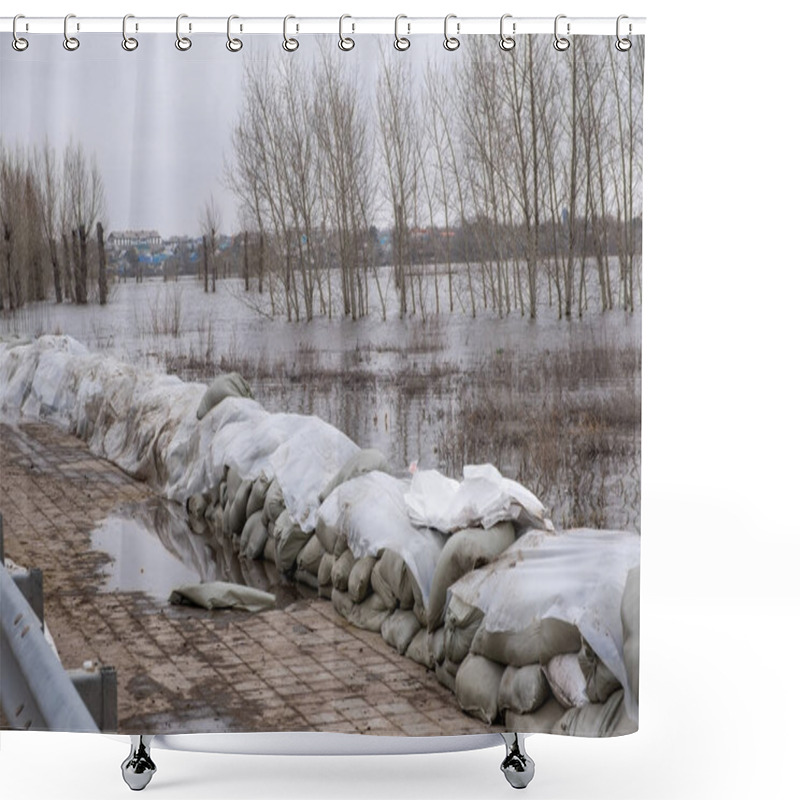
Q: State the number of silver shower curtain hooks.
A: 12